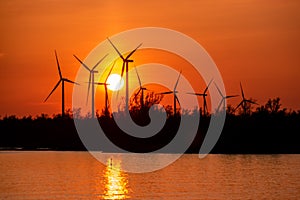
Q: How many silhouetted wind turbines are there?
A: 9